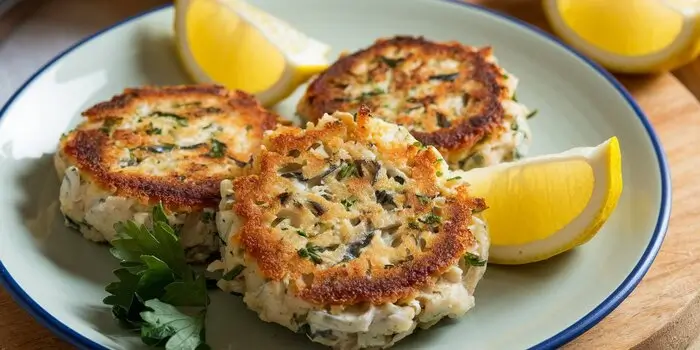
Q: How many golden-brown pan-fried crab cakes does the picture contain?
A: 3